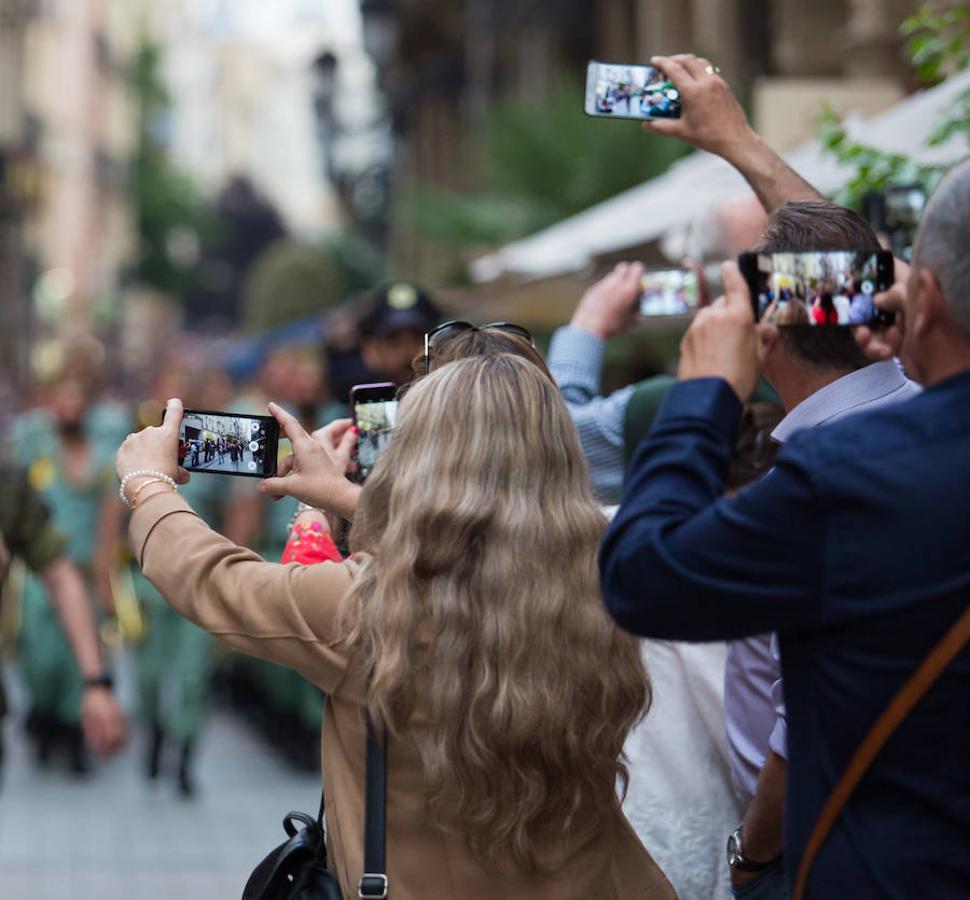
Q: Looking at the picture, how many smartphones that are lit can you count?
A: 5